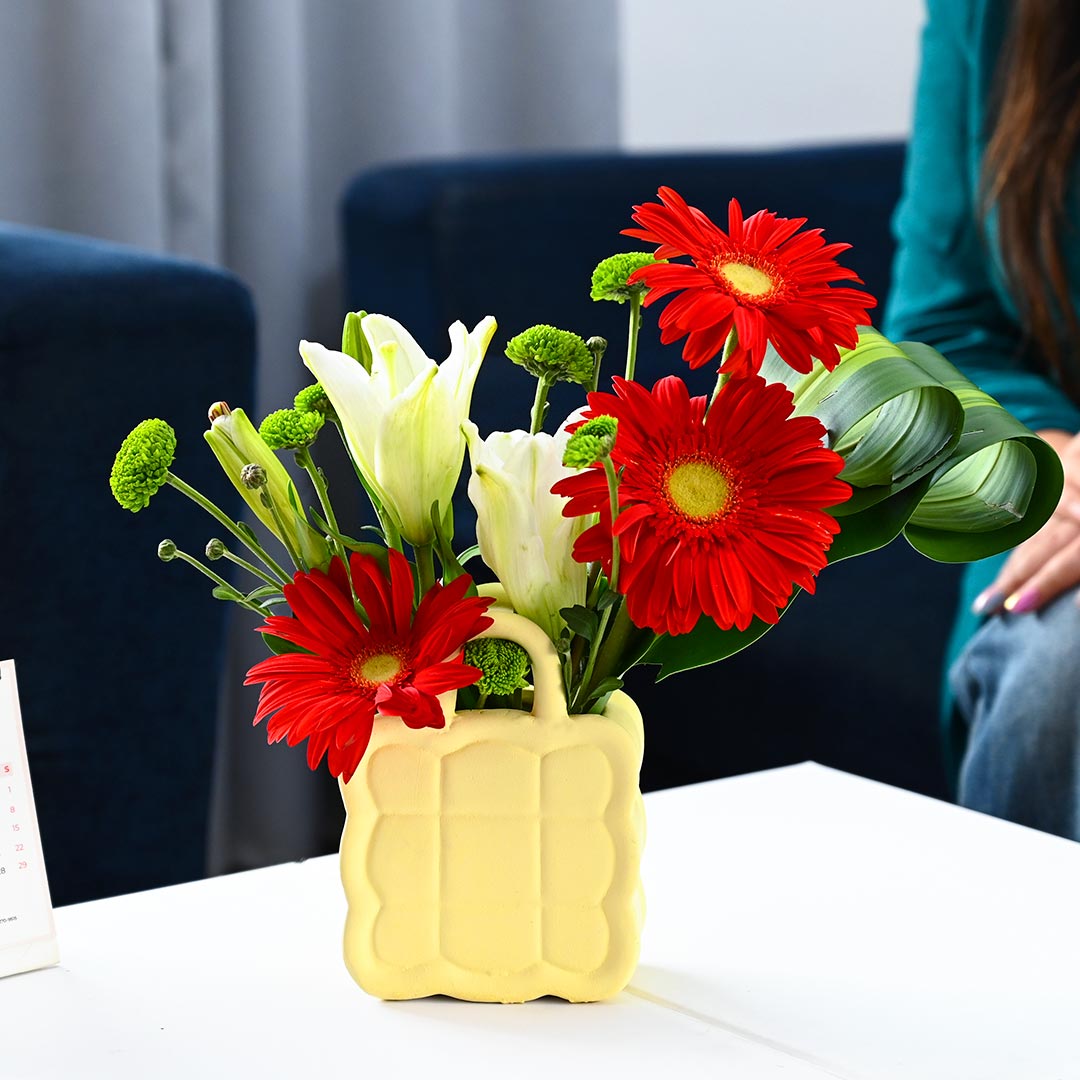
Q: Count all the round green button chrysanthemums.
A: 7